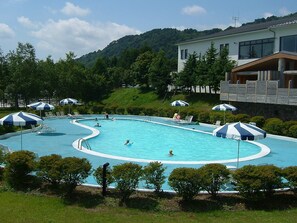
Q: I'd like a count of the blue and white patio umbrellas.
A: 6